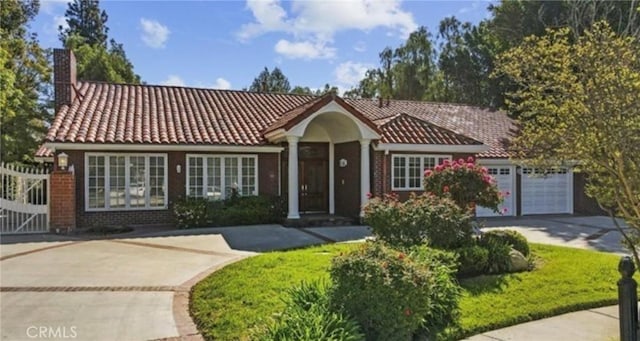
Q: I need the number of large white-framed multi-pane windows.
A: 3